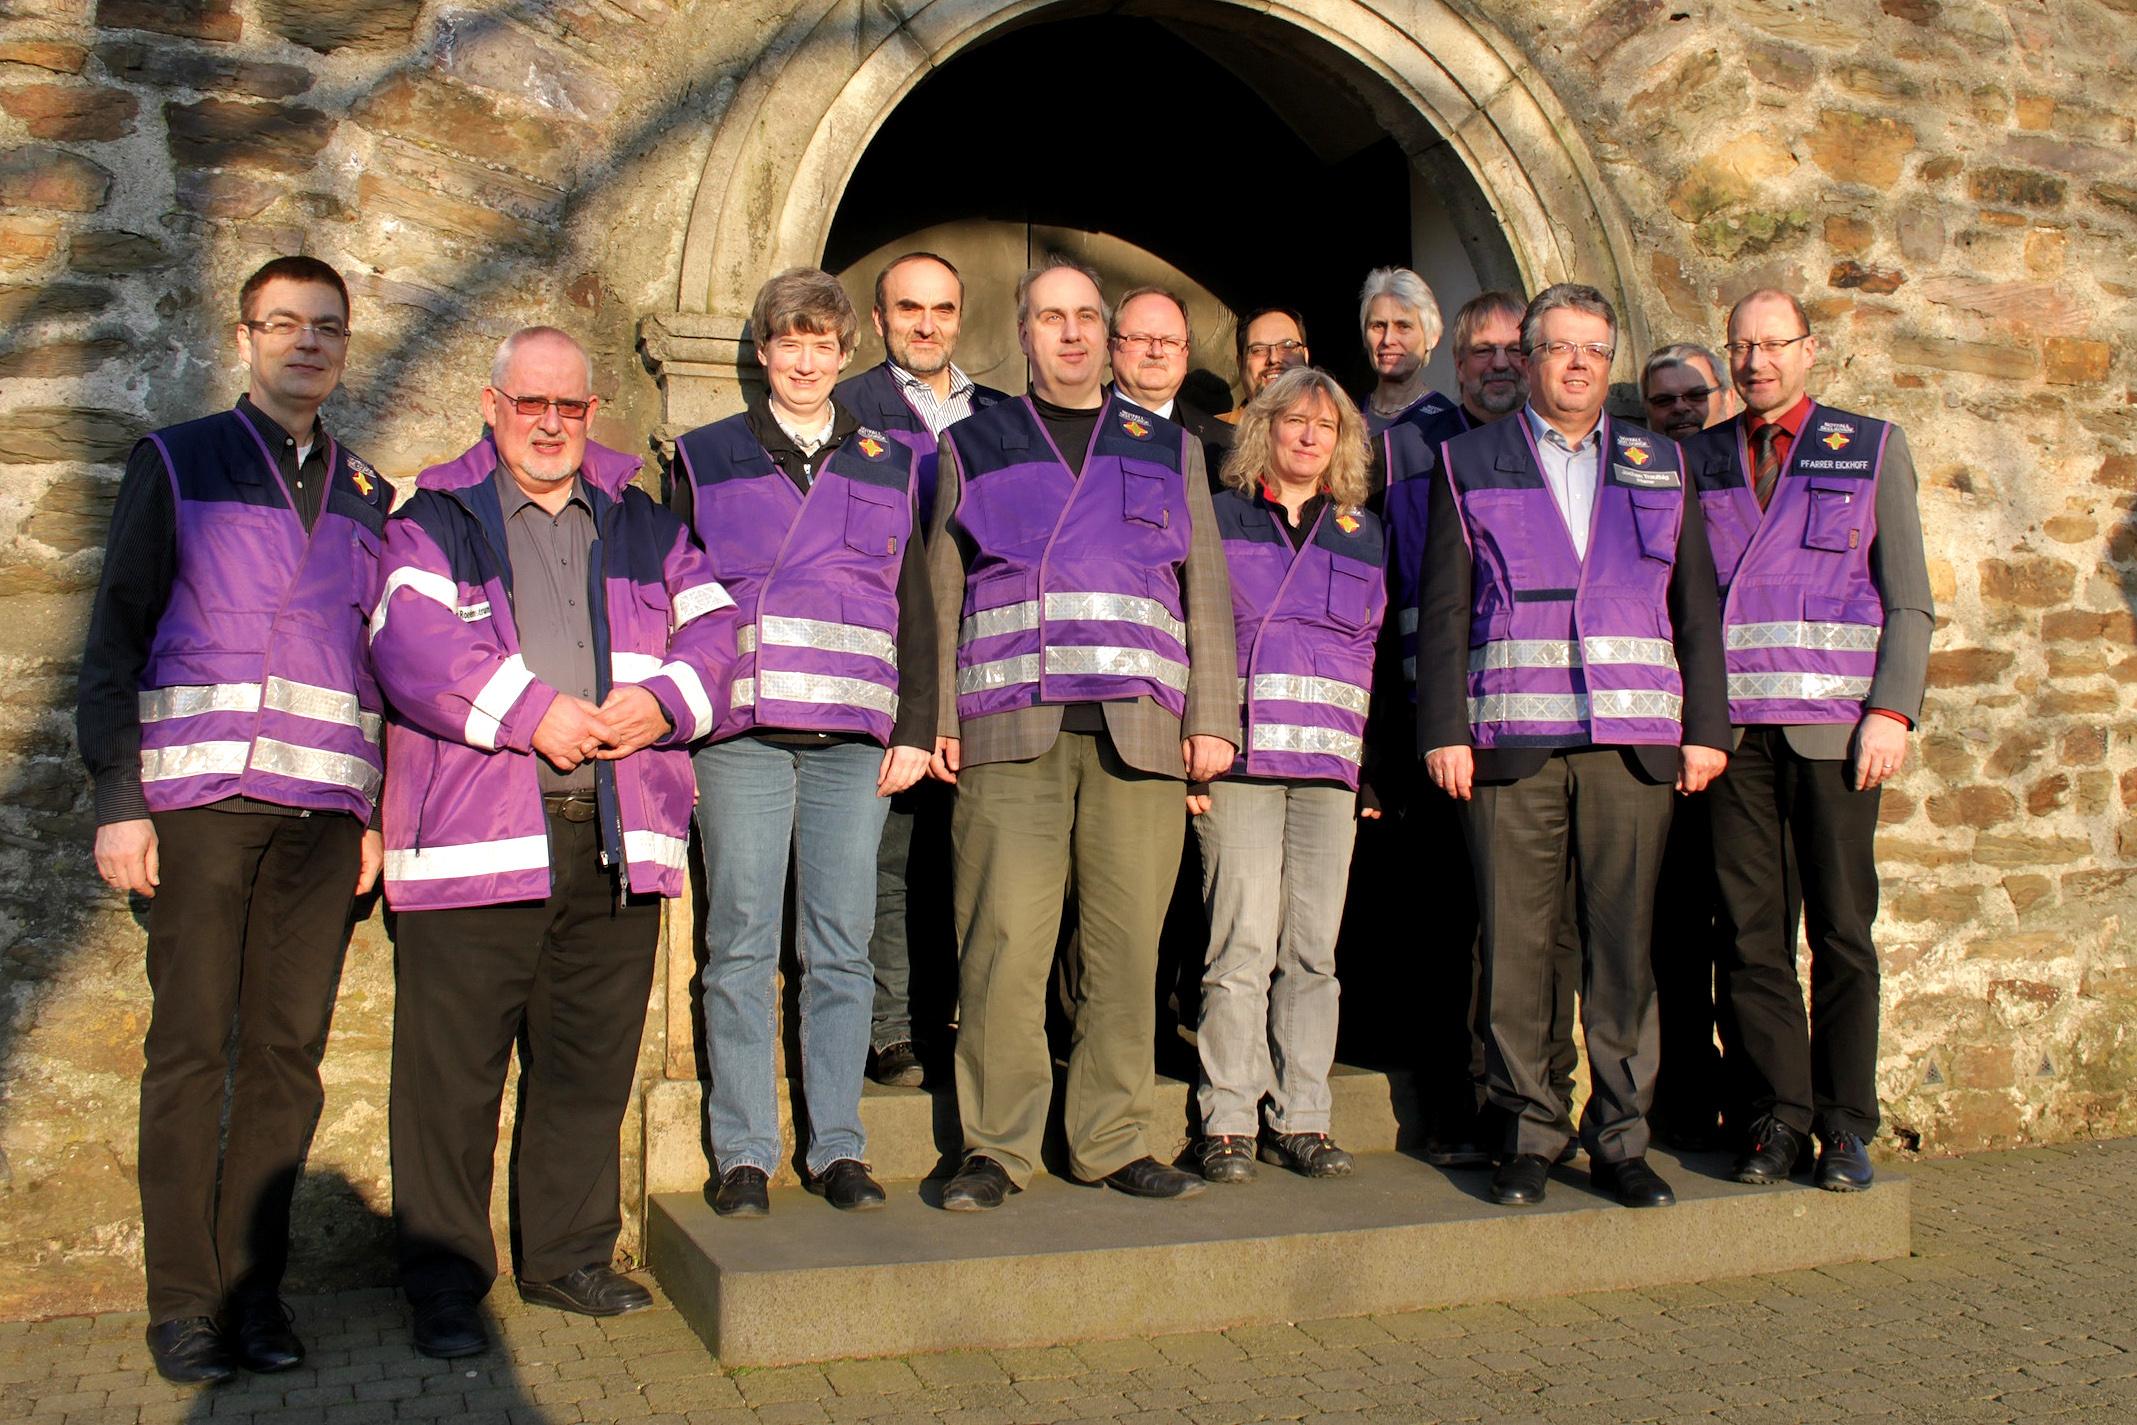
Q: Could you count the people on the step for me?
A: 11